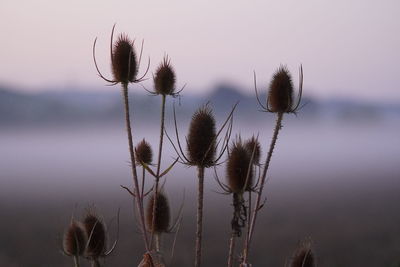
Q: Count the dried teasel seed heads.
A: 11